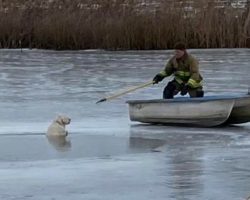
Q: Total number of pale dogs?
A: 1